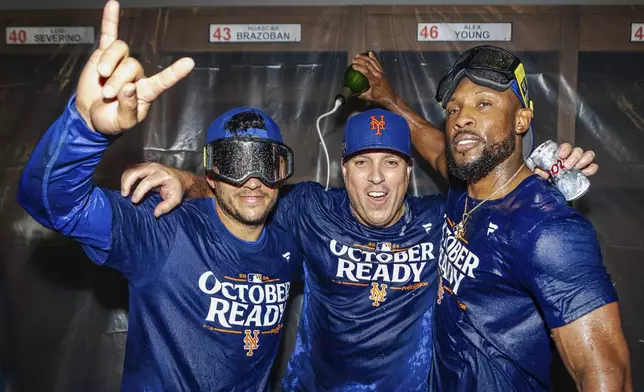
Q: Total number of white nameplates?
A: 4